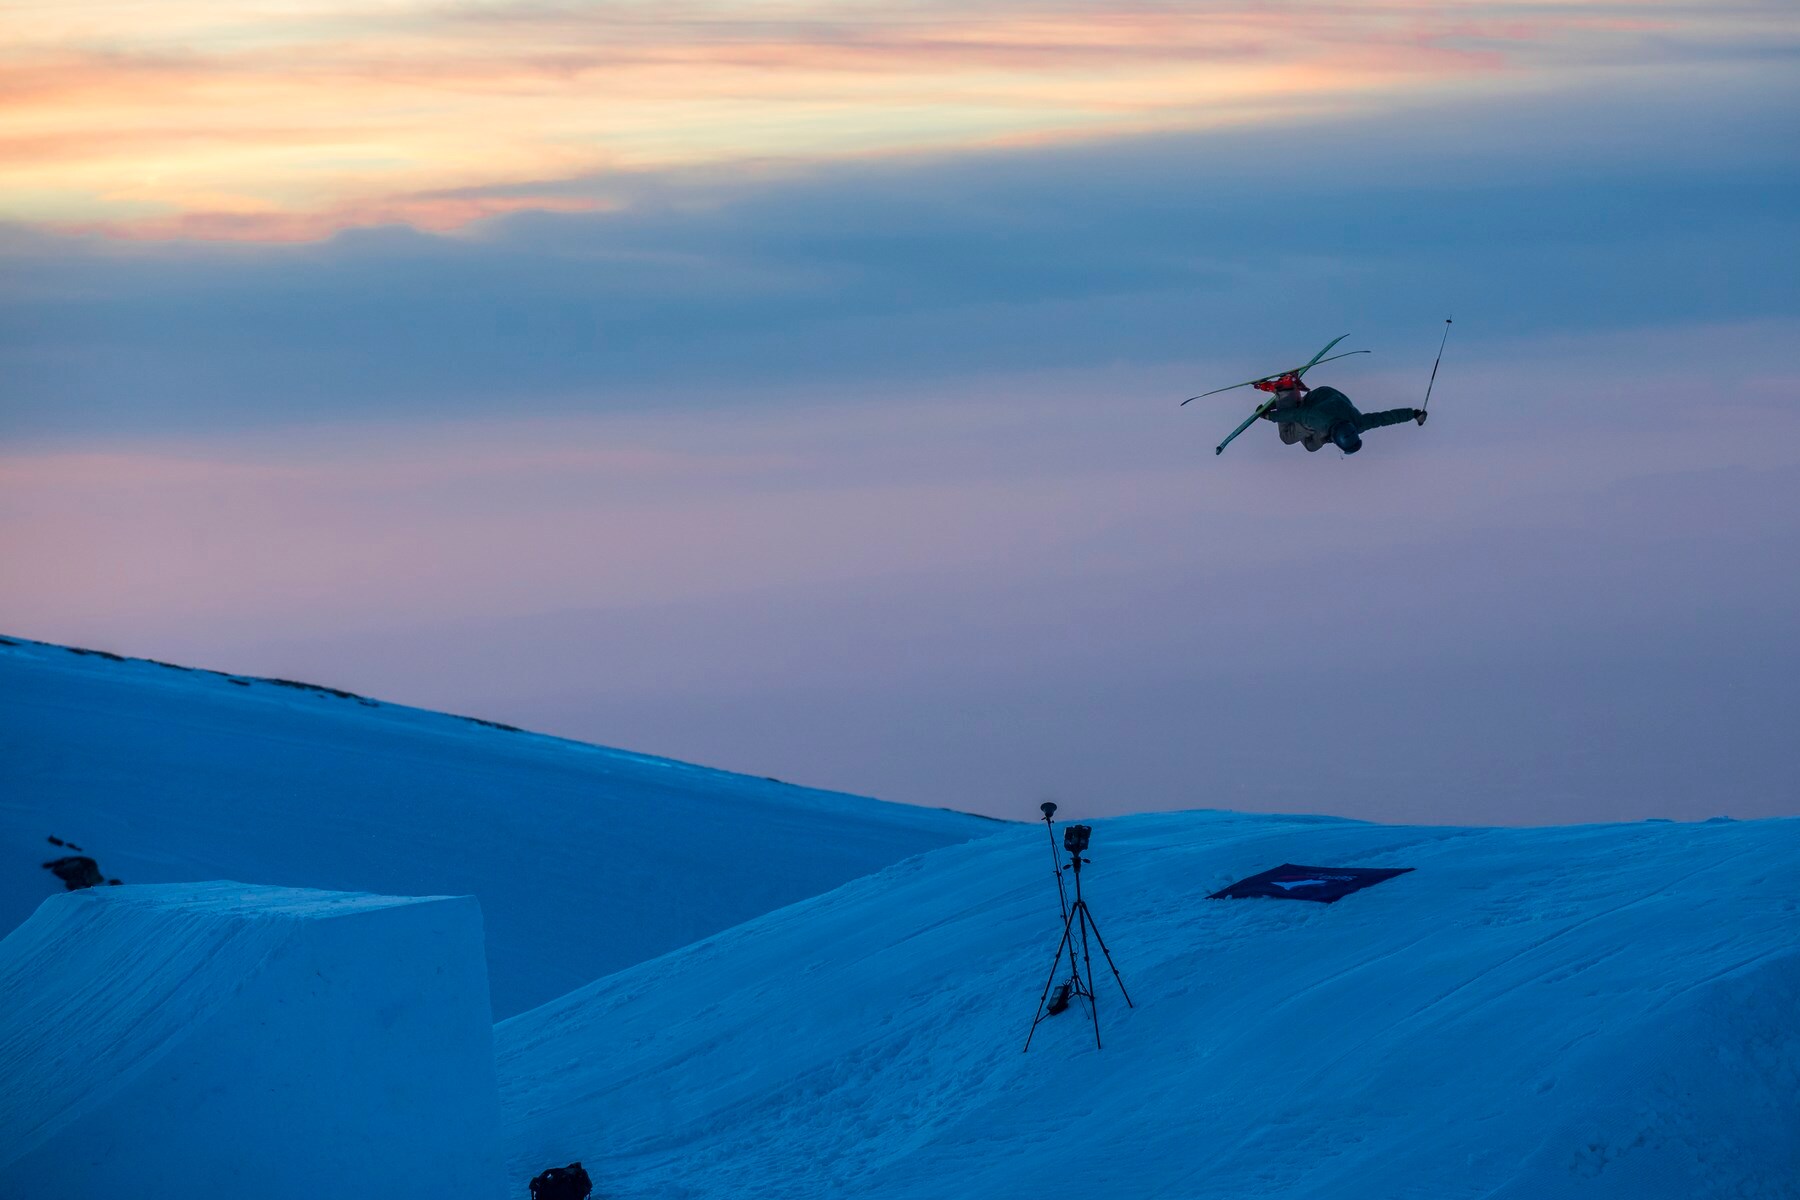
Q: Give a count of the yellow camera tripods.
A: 0